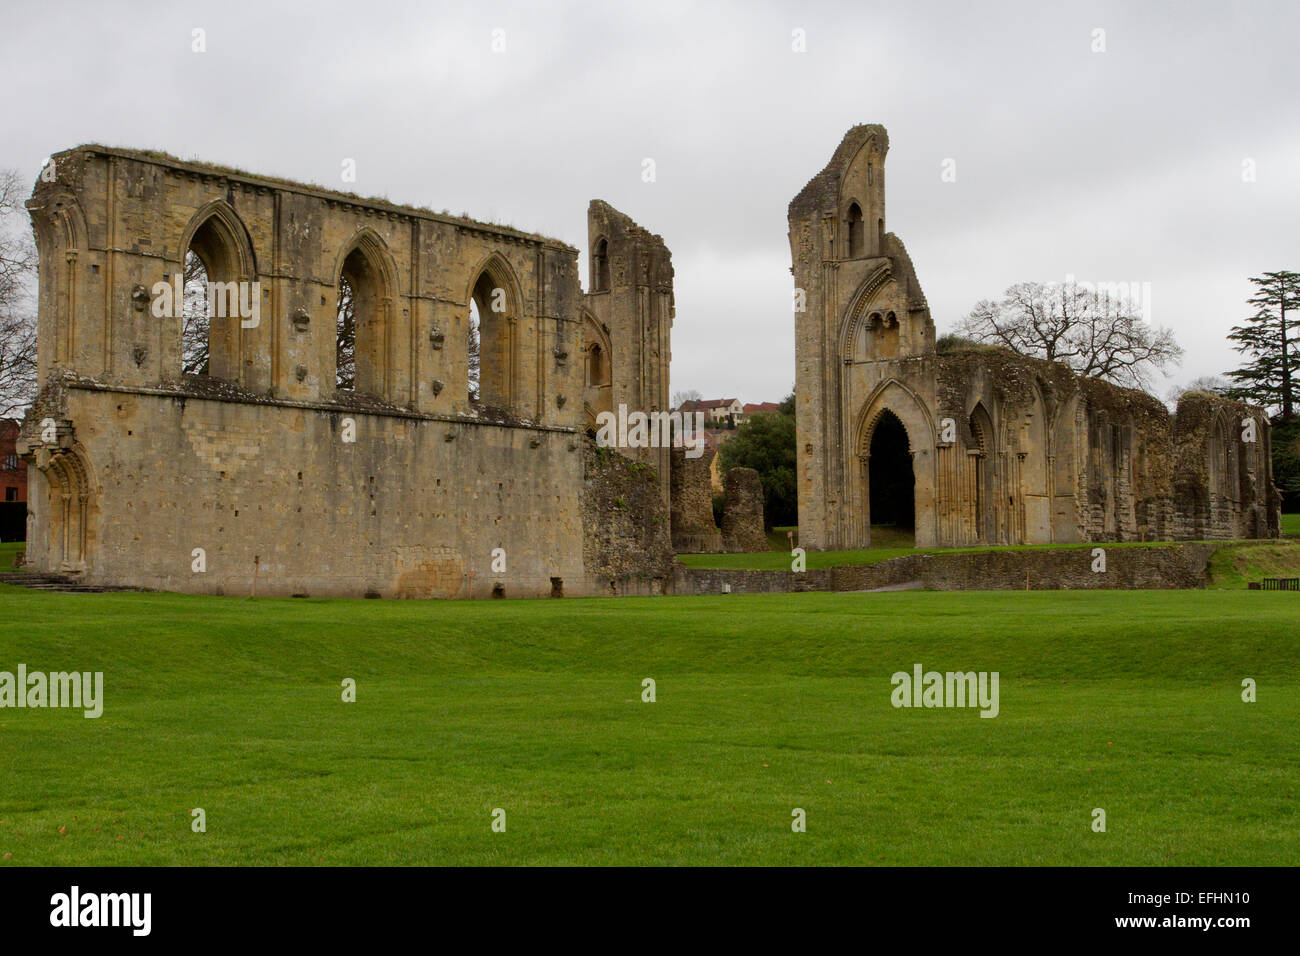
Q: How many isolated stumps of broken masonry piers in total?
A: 2